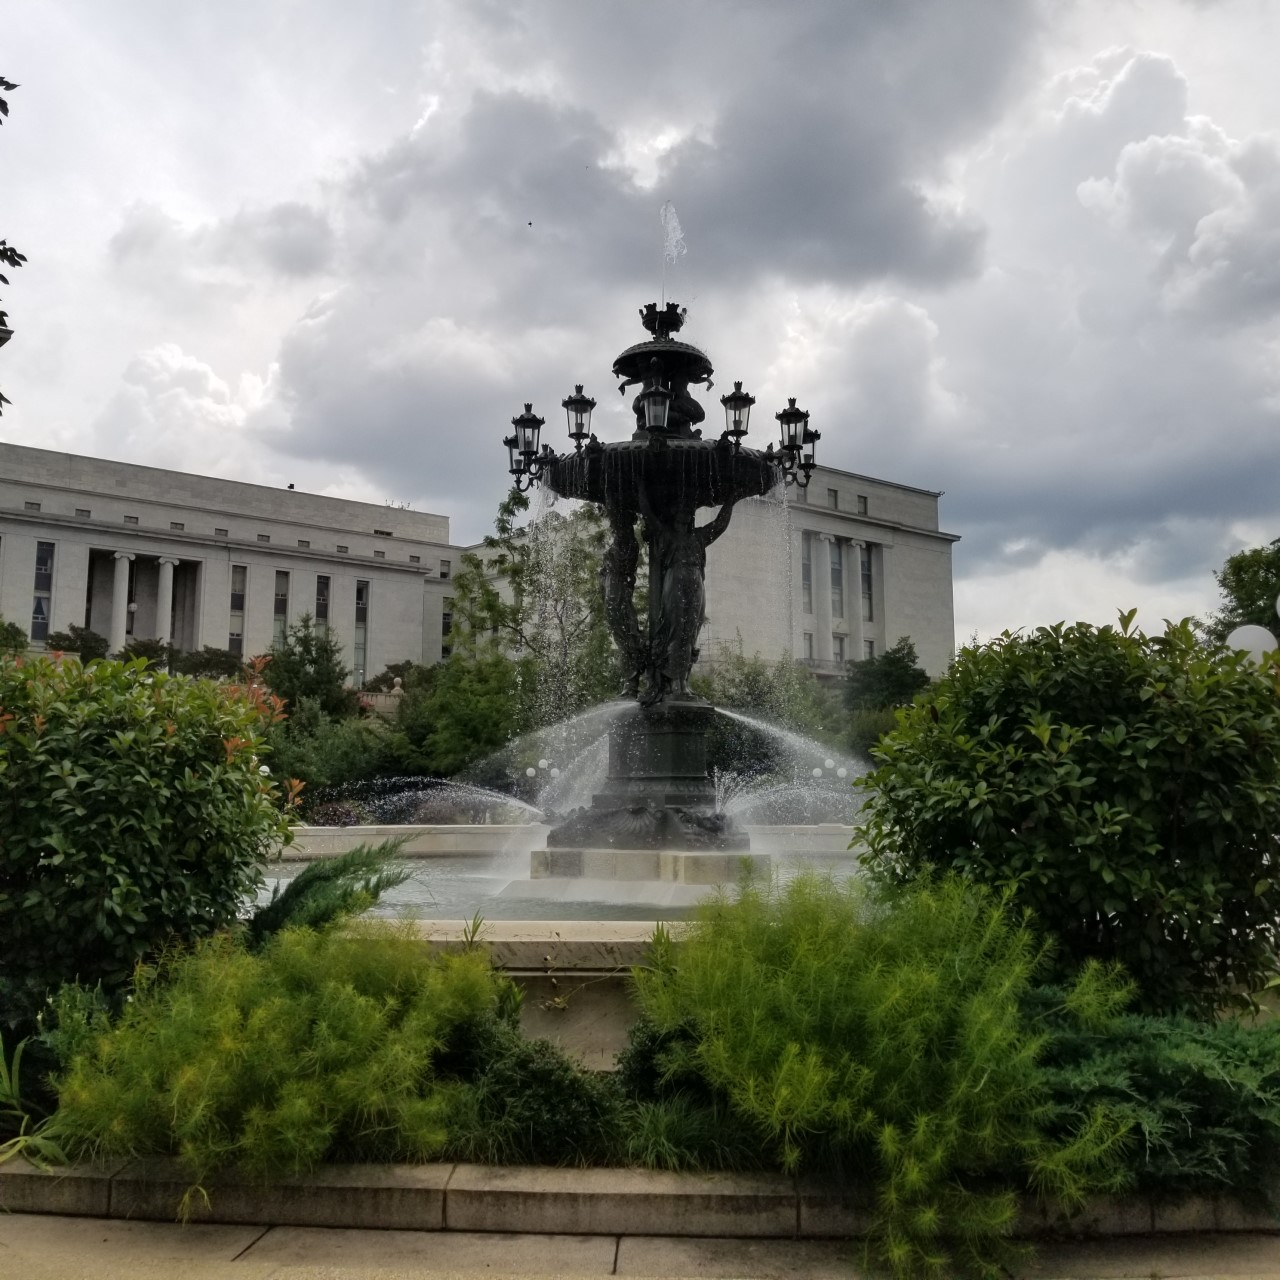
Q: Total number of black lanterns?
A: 7